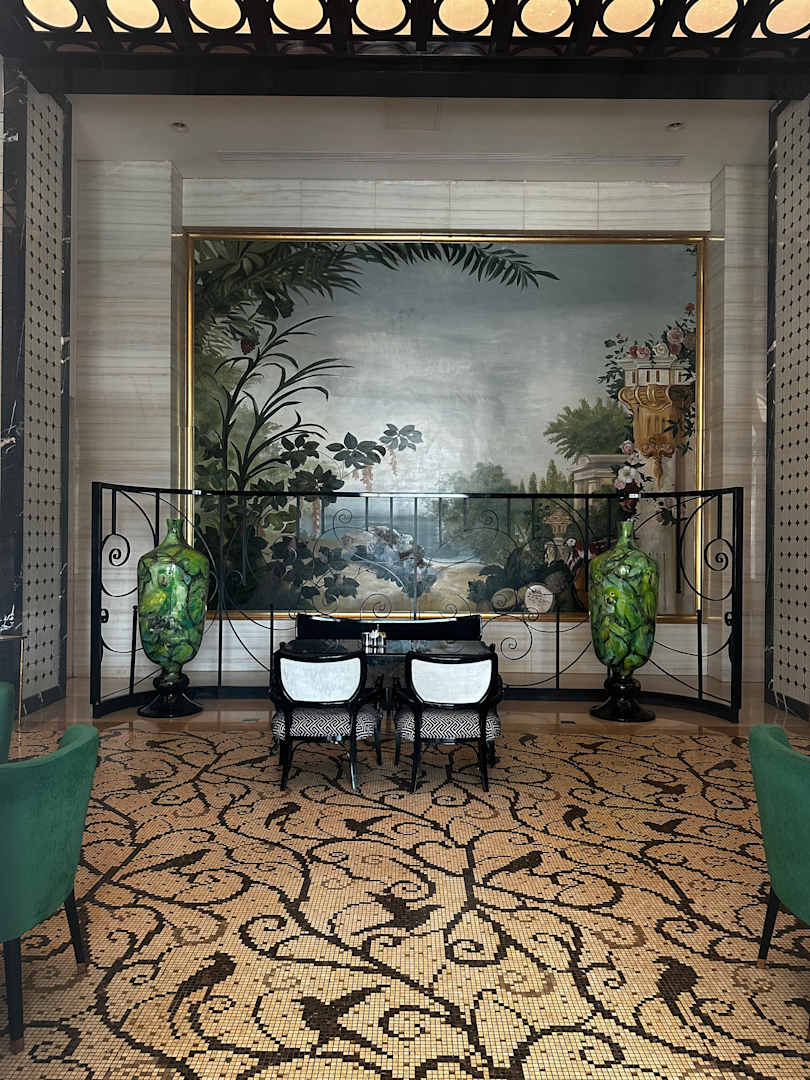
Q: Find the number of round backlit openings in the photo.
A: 10